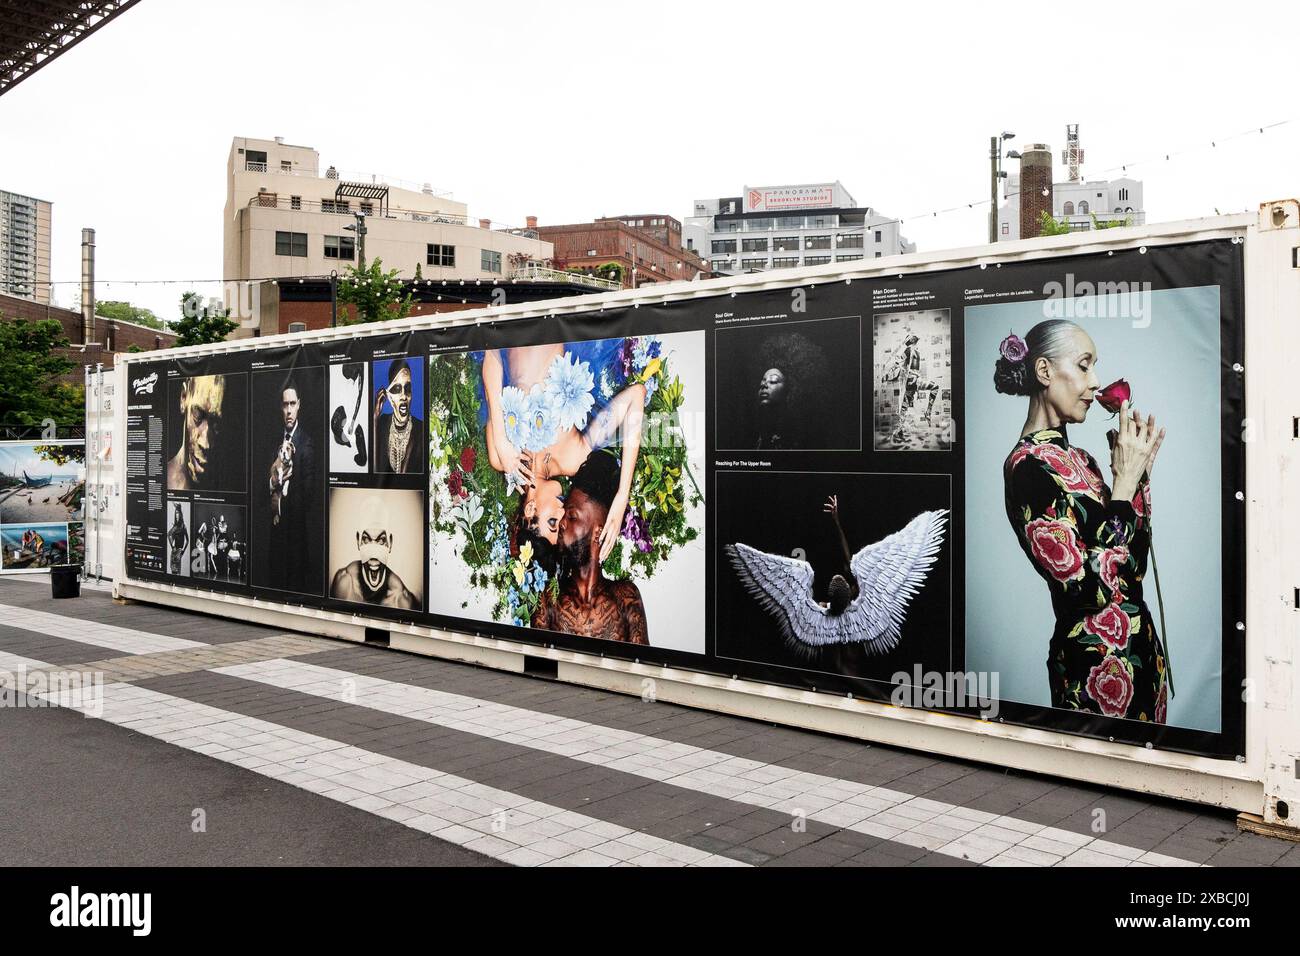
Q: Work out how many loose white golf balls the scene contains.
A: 0